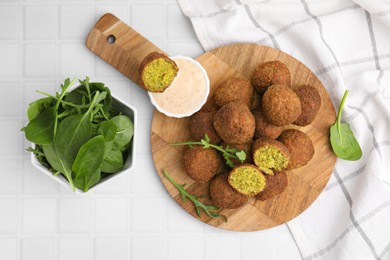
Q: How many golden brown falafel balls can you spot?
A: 15